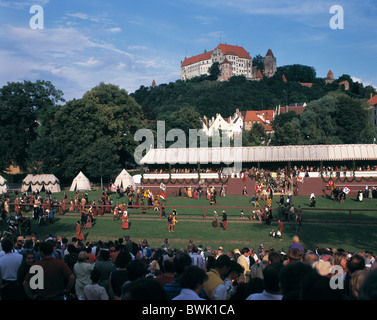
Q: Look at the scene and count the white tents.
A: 4